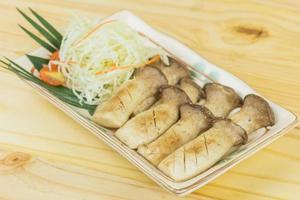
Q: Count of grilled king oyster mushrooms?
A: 8